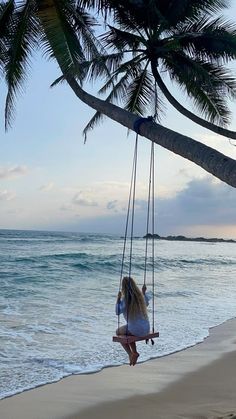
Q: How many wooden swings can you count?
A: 1